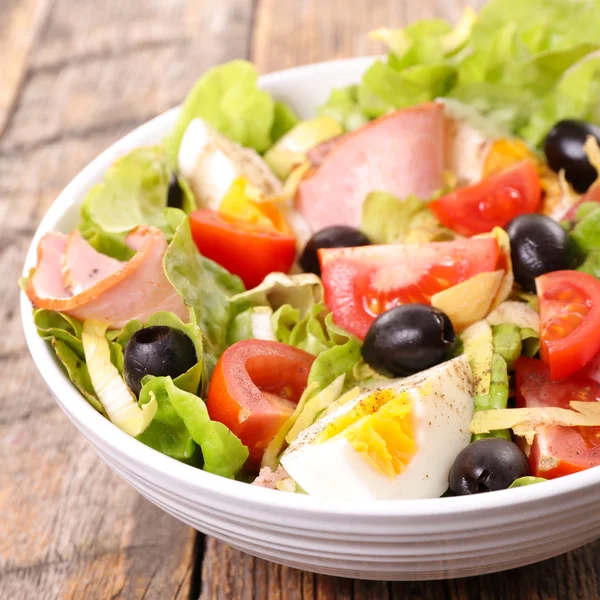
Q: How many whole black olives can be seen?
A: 6